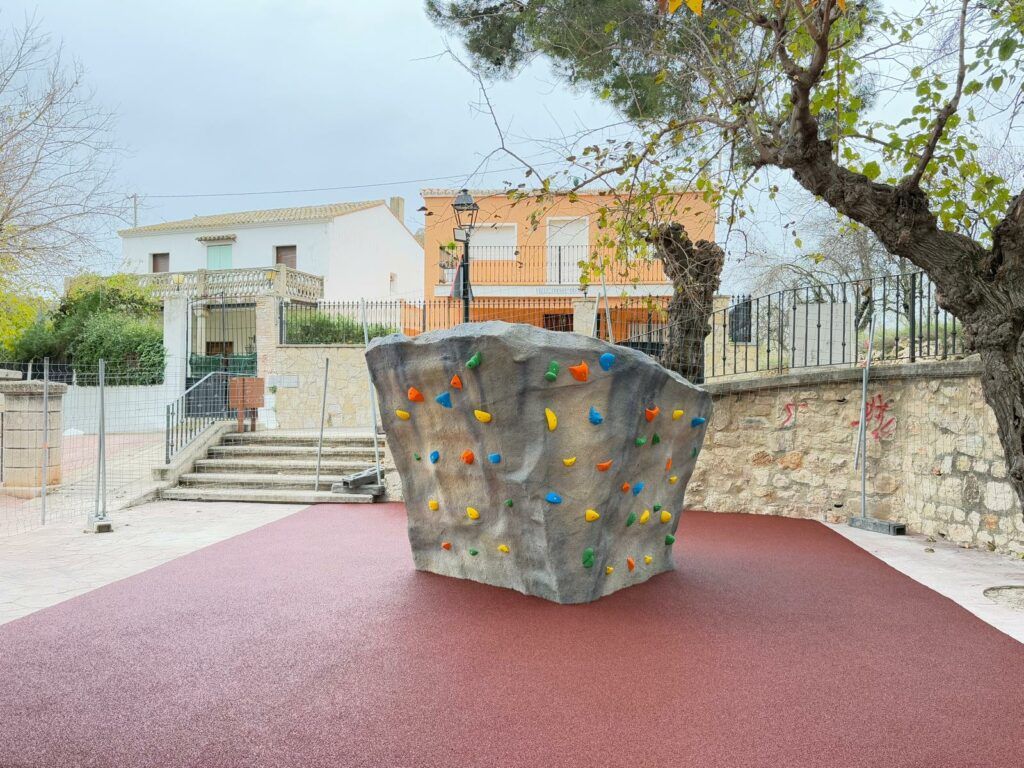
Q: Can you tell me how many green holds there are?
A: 12